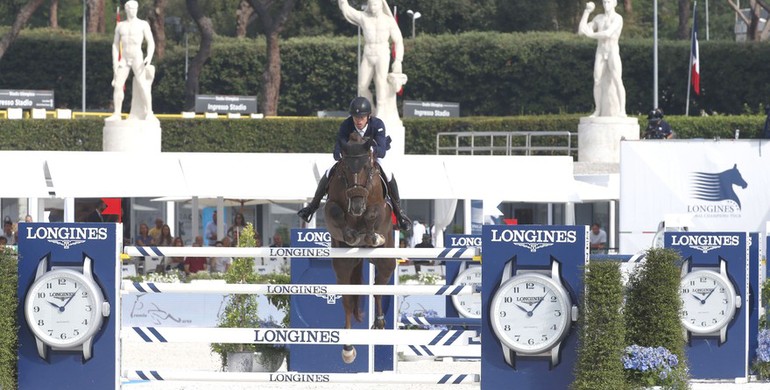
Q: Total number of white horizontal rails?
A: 4